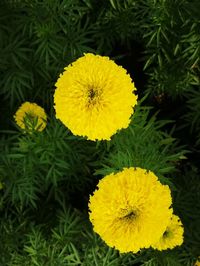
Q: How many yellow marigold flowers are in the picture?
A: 4